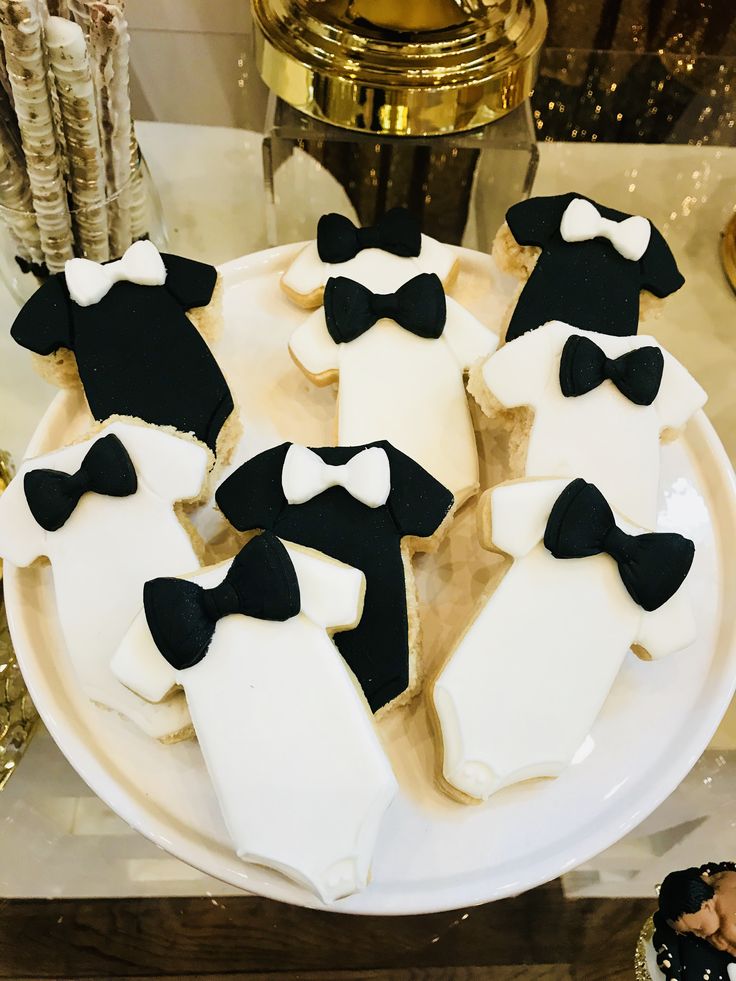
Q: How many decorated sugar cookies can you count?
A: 9